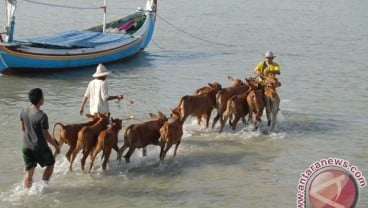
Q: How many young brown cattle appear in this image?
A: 11